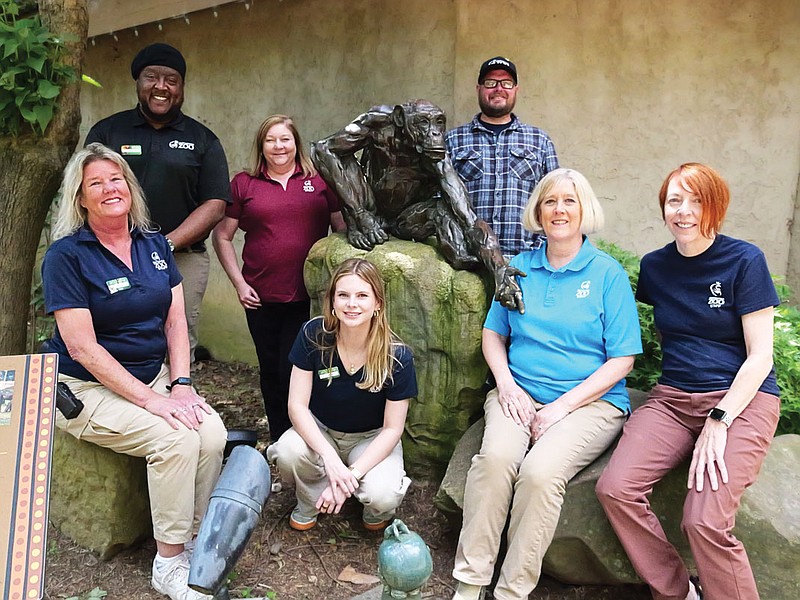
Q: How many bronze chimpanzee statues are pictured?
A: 1